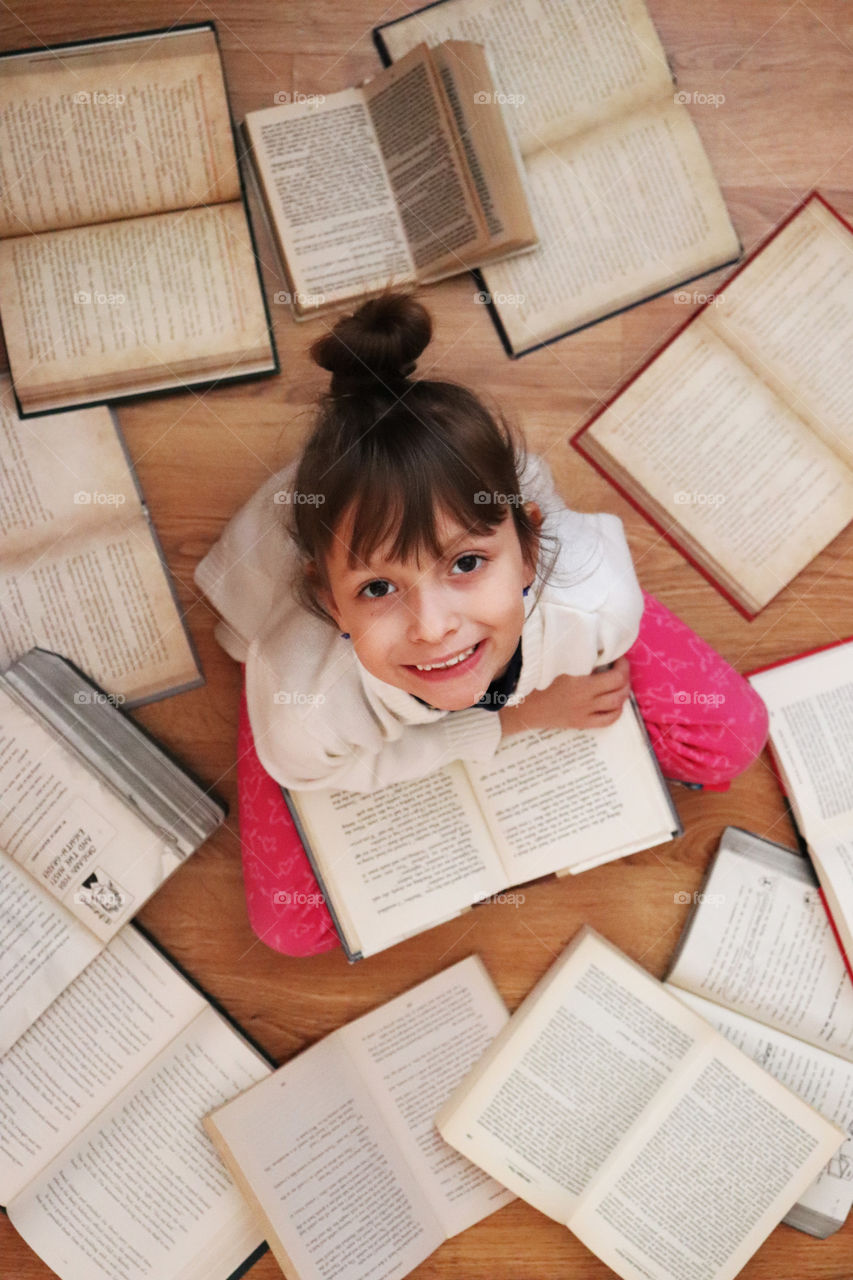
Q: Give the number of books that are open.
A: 12